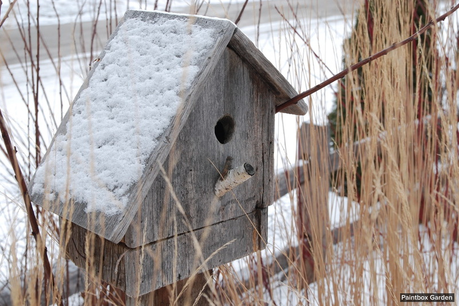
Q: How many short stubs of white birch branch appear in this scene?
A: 1